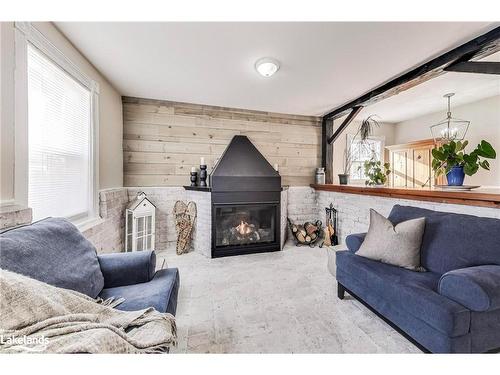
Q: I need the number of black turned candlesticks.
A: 2